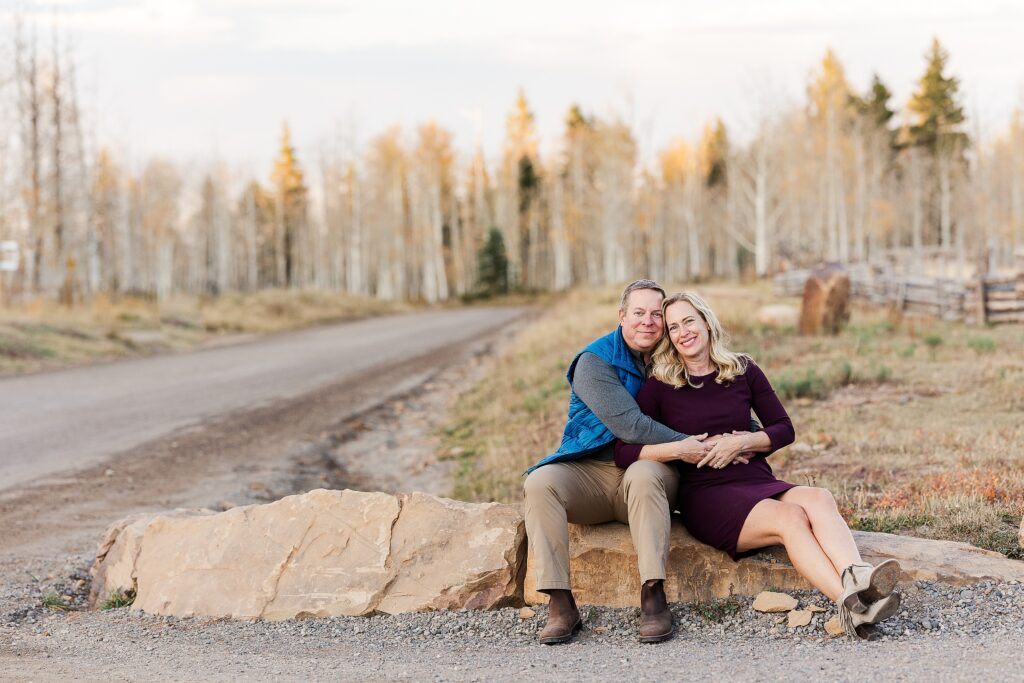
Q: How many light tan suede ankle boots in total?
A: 2